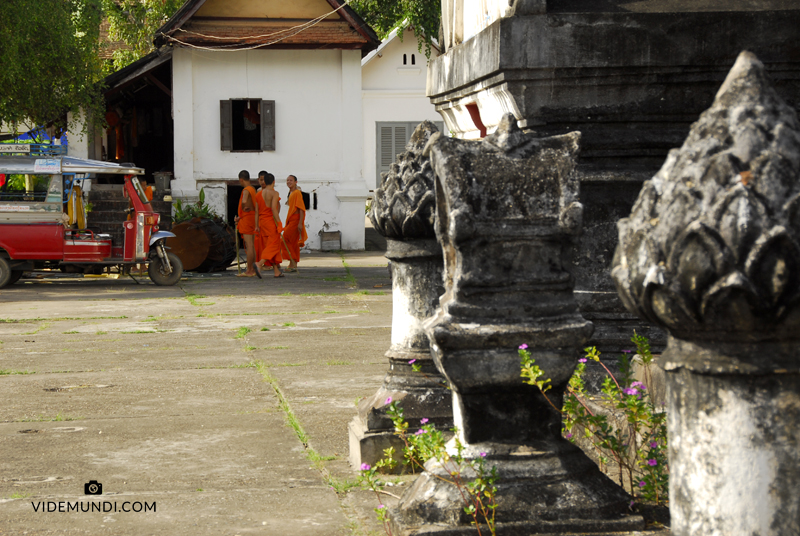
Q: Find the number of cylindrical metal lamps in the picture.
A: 0